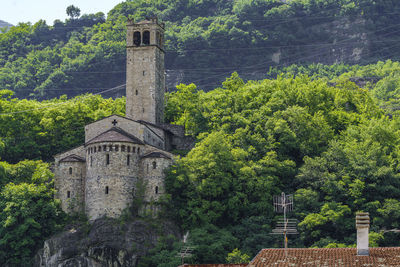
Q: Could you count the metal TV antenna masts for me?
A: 2